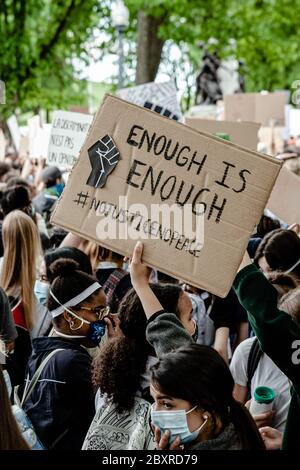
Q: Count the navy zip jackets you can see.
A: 1